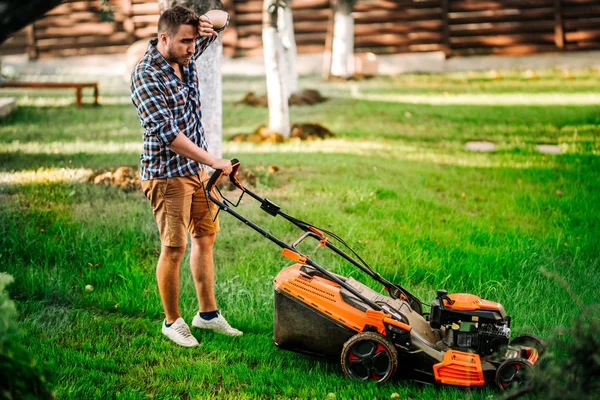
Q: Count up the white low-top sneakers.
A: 2